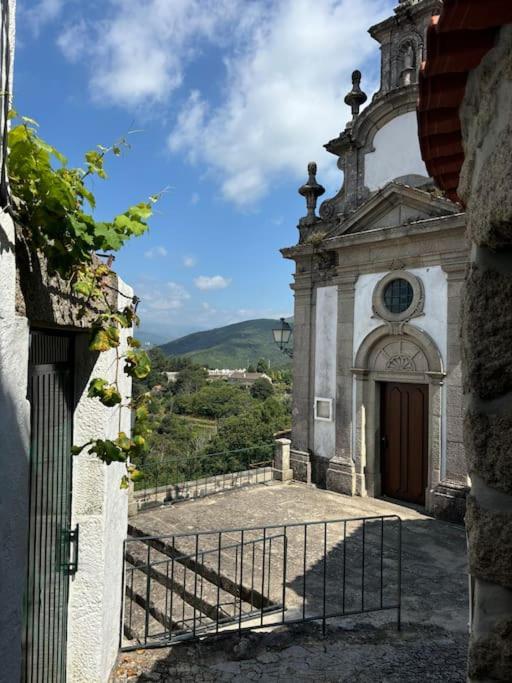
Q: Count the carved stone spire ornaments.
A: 2